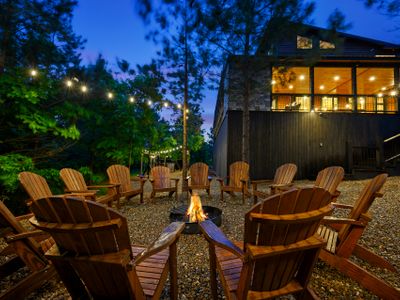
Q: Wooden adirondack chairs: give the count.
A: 12